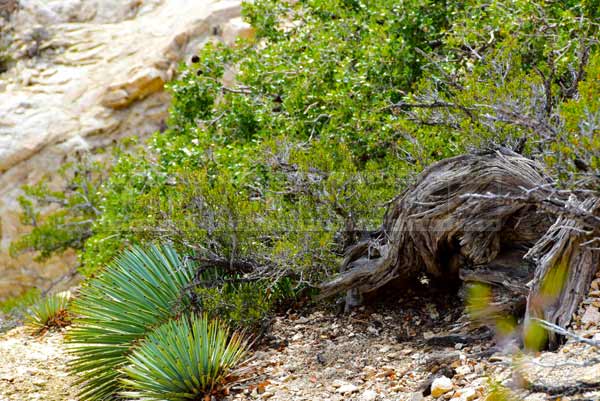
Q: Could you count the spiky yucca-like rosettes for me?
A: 3